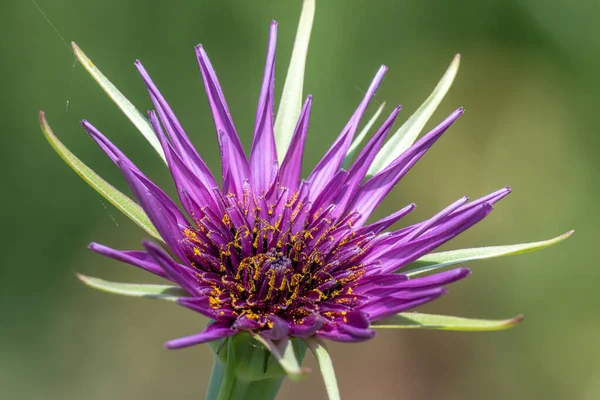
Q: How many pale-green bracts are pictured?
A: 10